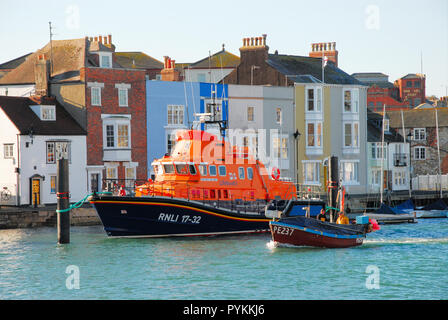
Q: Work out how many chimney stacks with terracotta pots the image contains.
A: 5